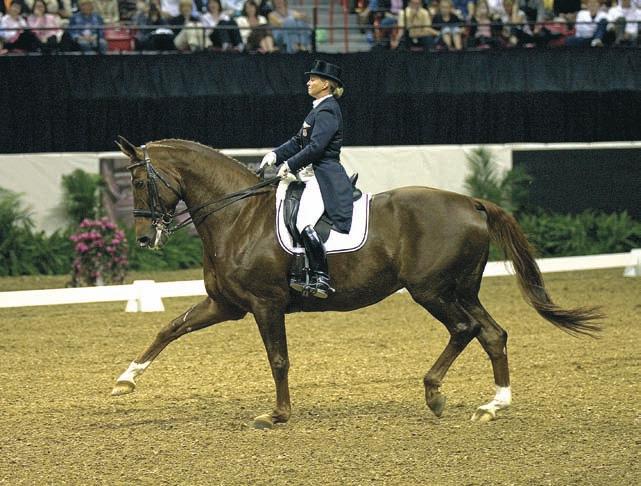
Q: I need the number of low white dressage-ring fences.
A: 1